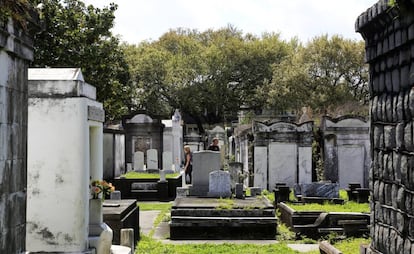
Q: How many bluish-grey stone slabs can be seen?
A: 2